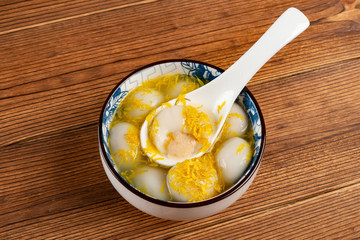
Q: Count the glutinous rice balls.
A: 8